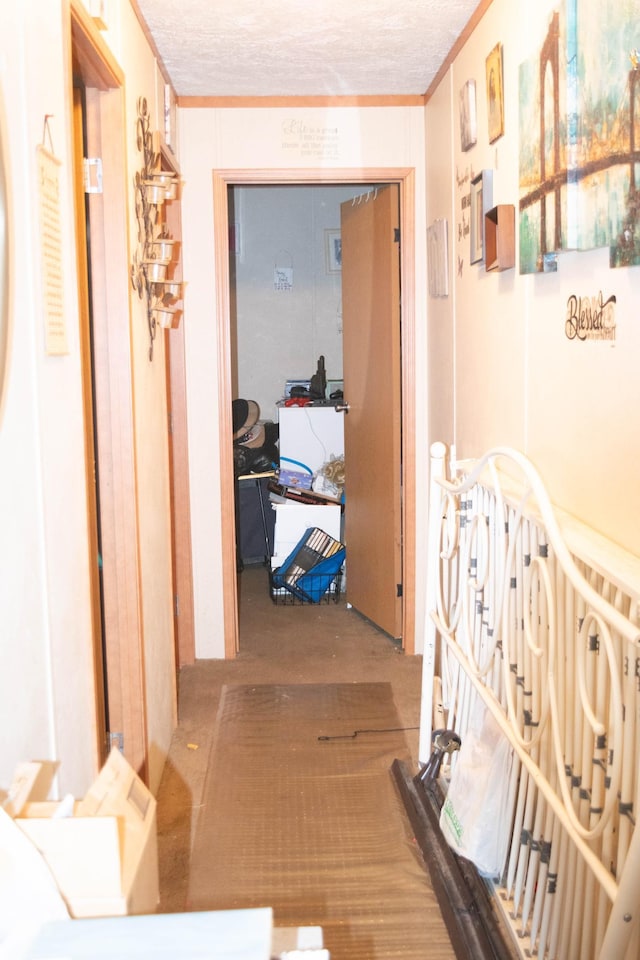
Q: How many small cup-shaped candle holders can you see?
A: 7